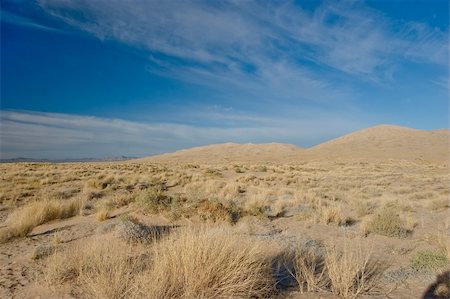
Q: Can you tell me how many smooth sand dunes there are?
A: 2